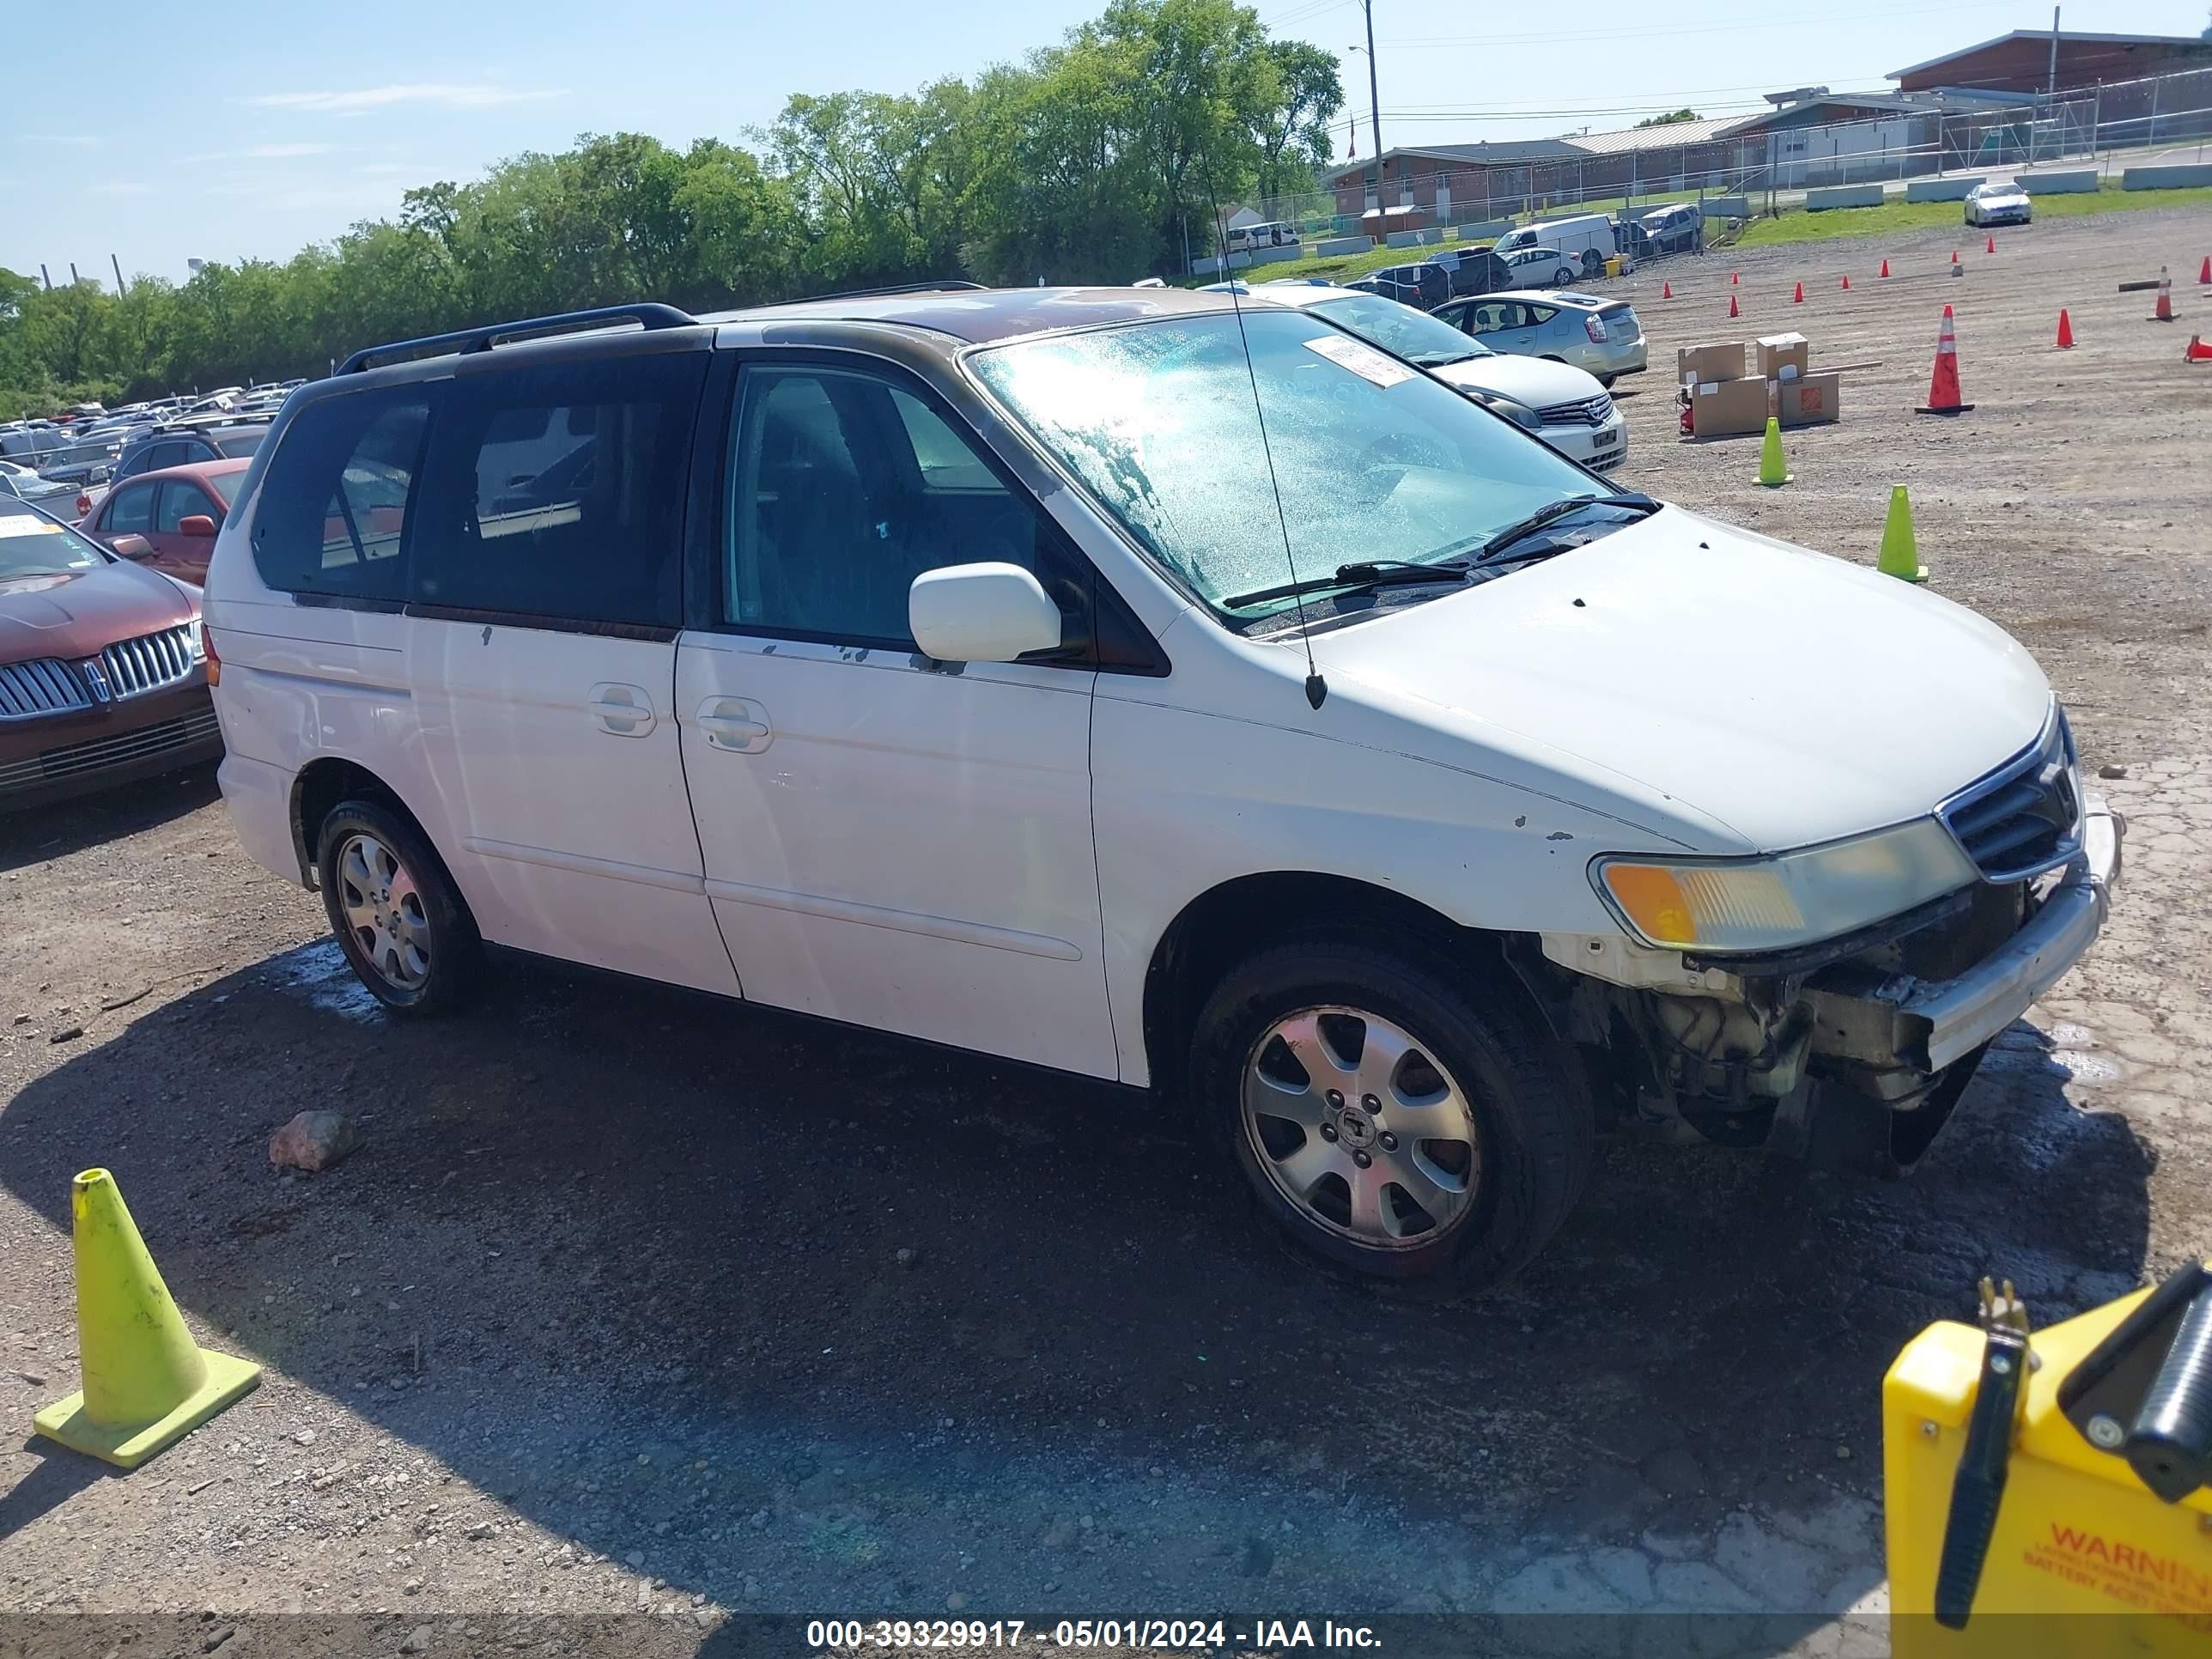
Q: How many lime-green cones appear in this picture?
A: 3